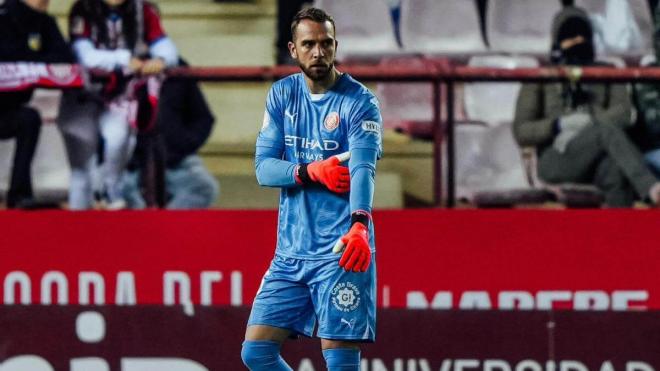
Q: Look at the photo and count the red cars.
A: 0